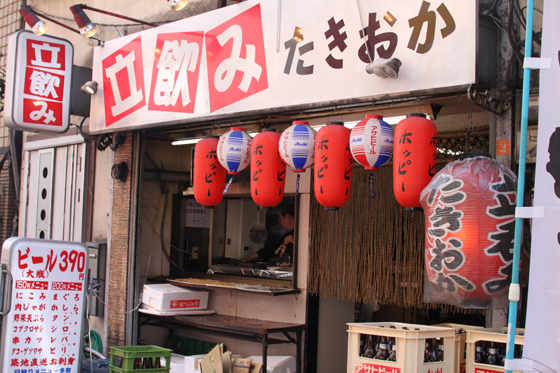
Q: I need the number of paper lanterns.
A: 8